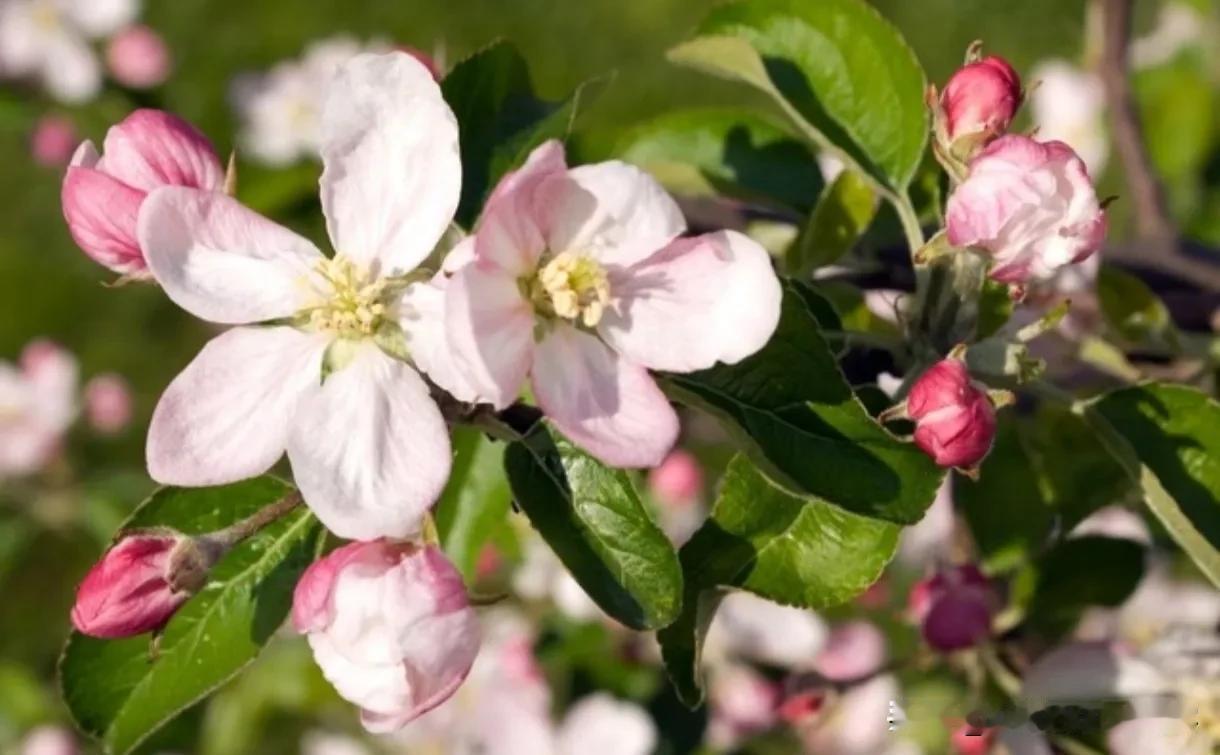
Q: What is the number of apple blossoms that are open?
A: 2